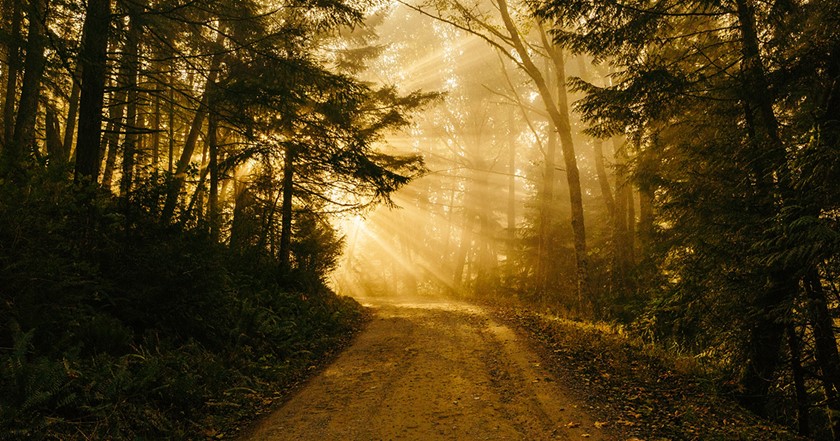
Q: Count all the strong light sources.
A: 1